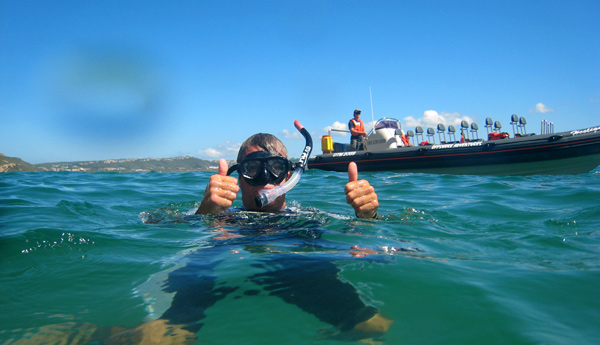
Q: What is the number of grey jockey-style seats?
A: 12